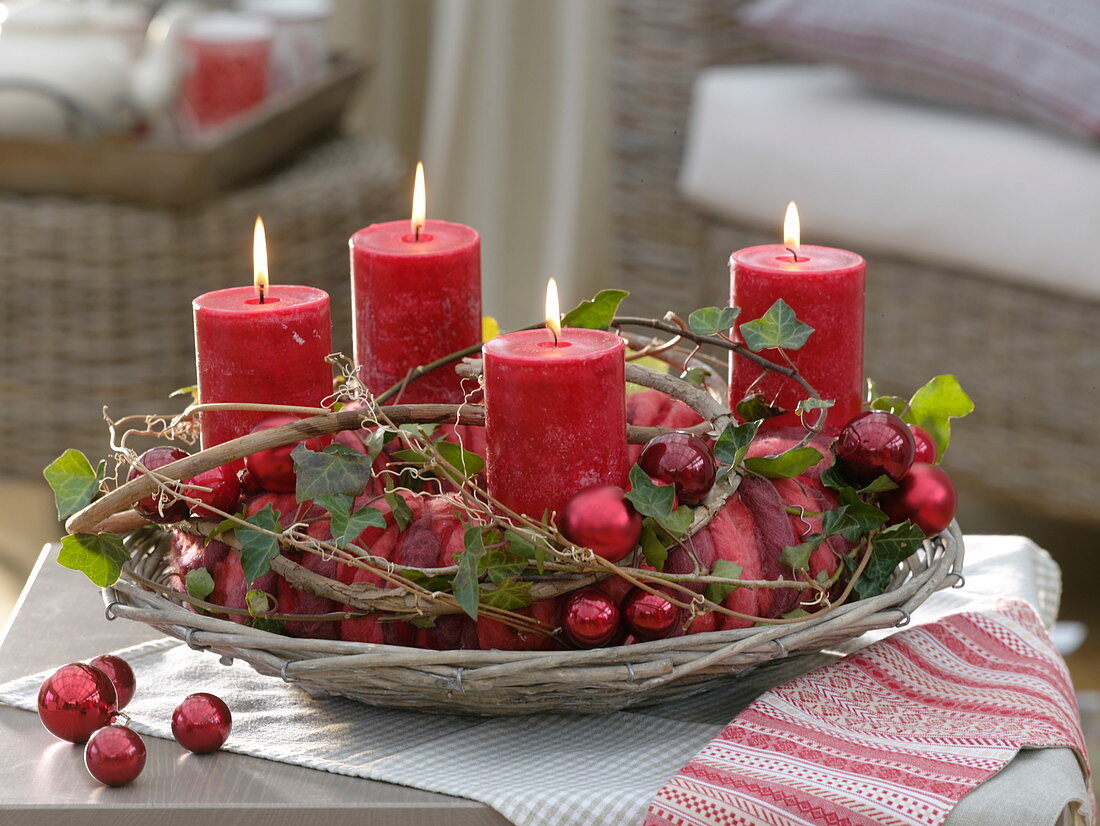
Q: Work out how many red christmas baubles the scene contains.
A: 14